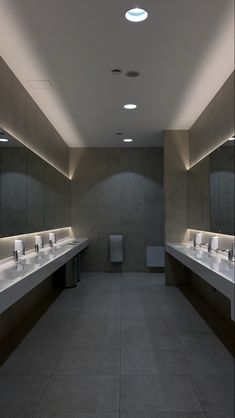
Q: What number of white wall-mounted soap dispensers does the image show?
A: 5